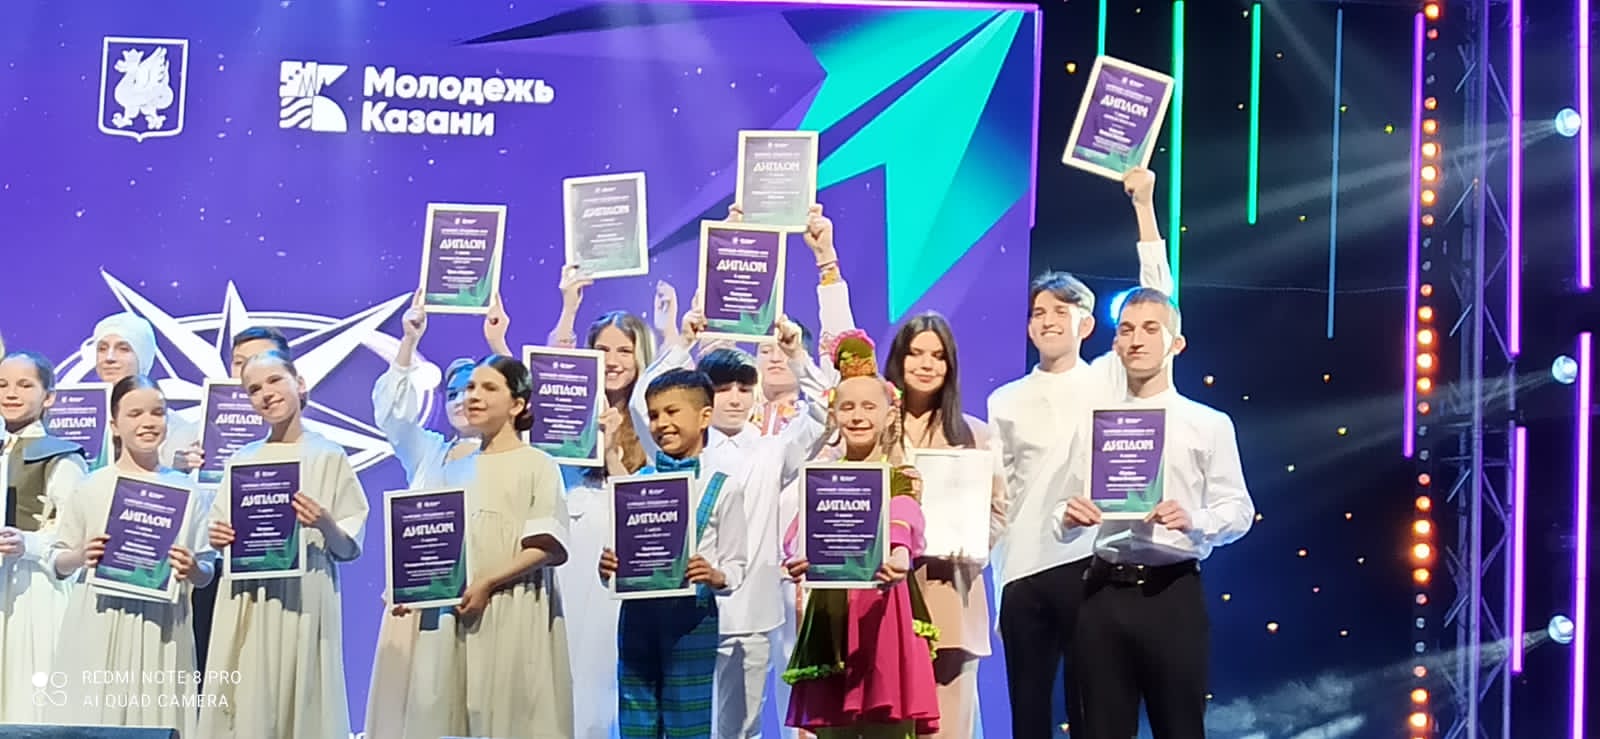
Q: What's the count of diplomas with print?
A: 14